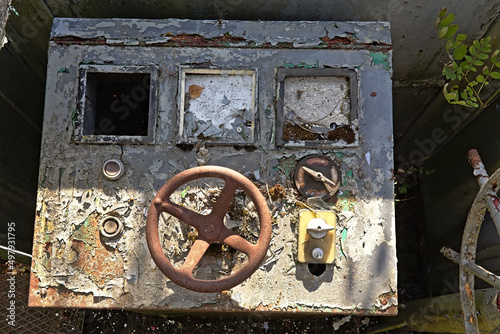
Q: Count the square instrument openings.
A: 3